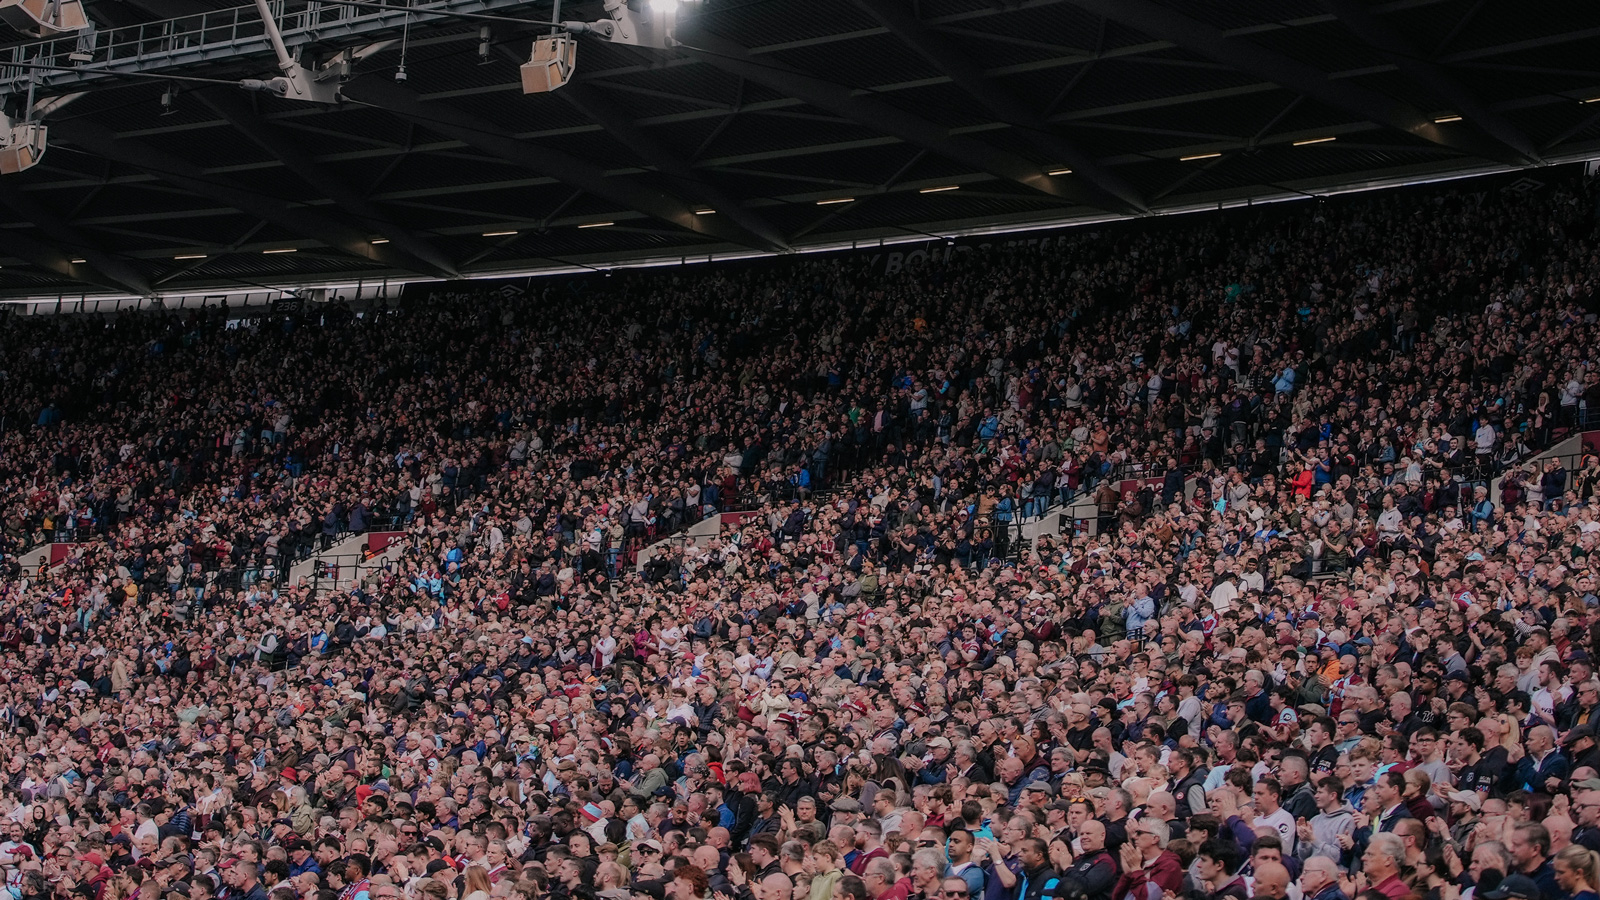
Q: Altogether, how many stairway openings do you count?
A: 5